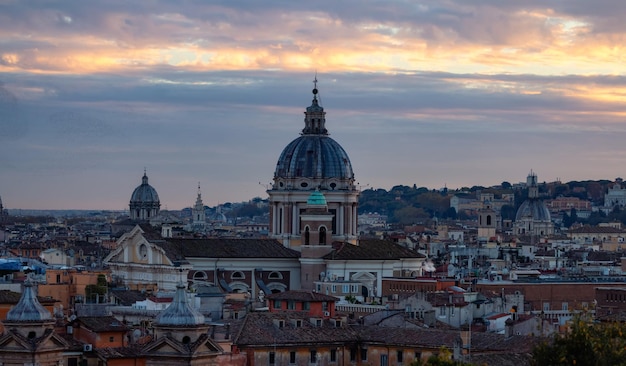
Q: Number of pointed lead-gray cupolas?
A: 2